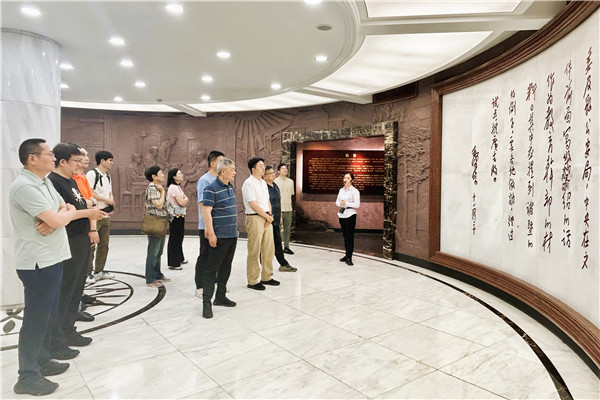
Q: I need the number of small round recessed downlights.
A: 14